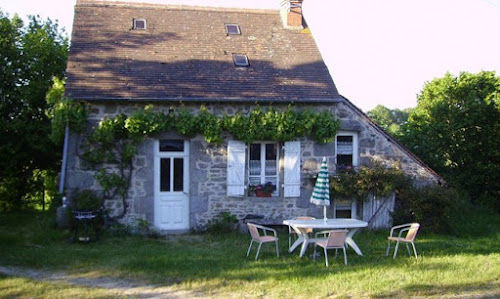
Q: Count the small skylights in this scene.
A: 3